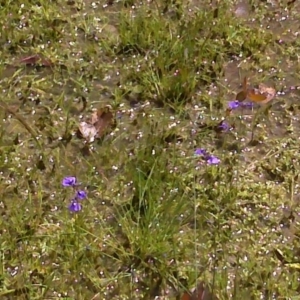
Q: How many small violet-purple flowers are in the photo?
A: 8